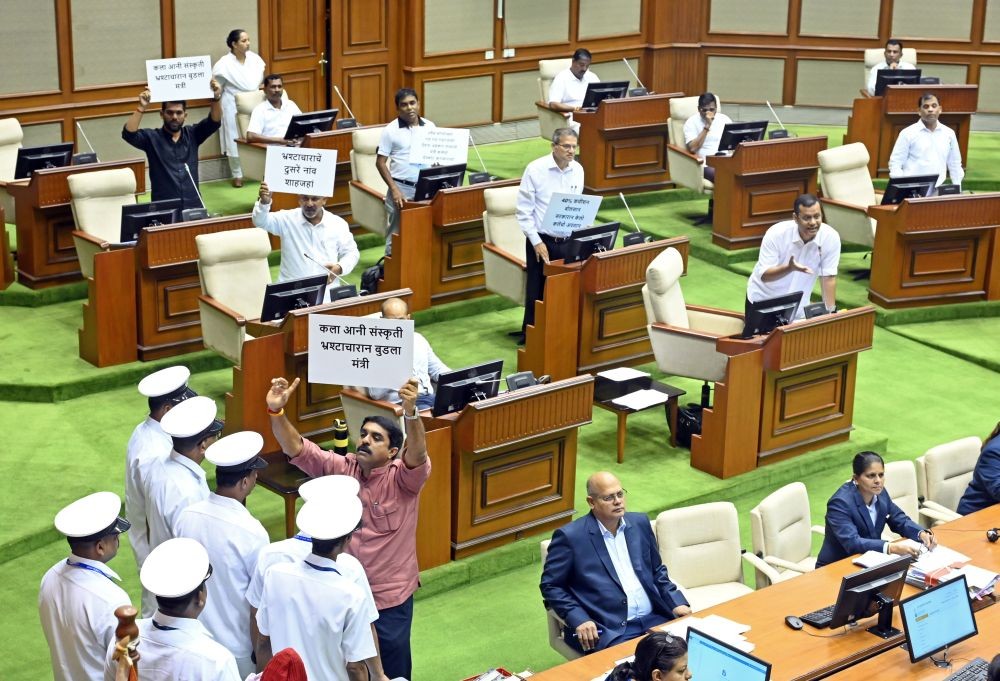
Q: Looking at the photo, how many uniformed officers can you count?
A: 7